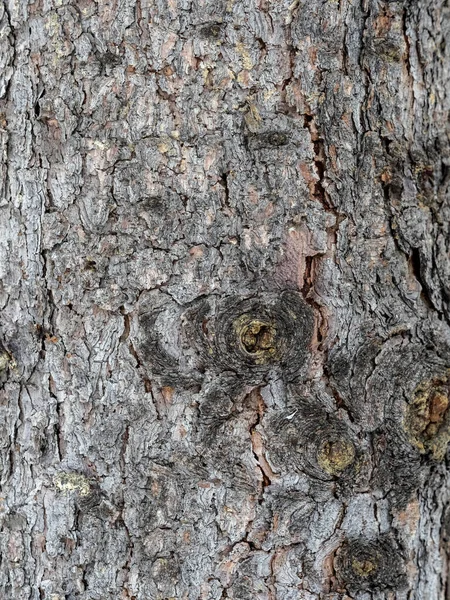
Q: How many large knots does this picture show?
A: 4